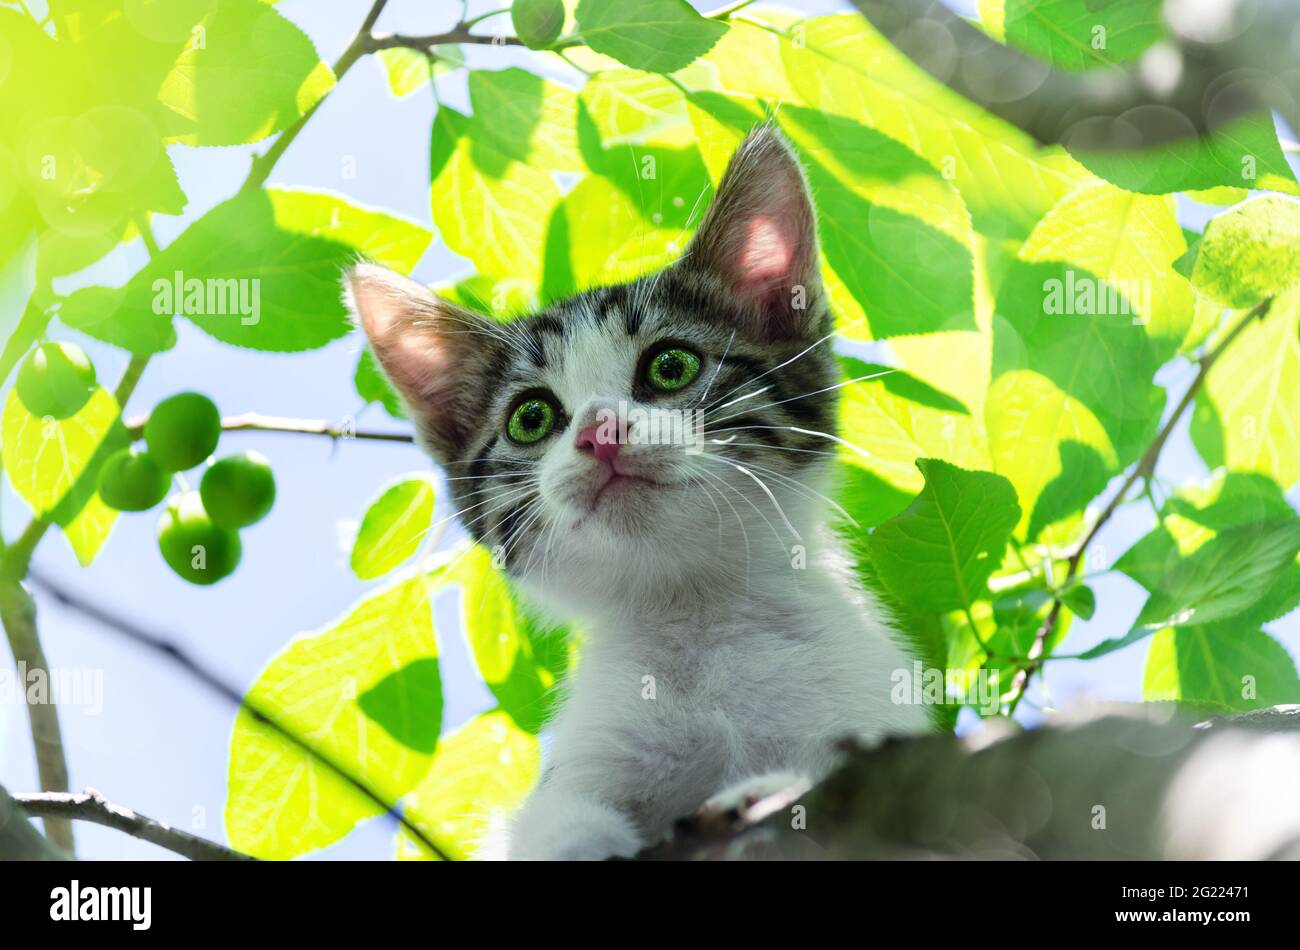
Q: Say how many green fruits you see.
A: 6